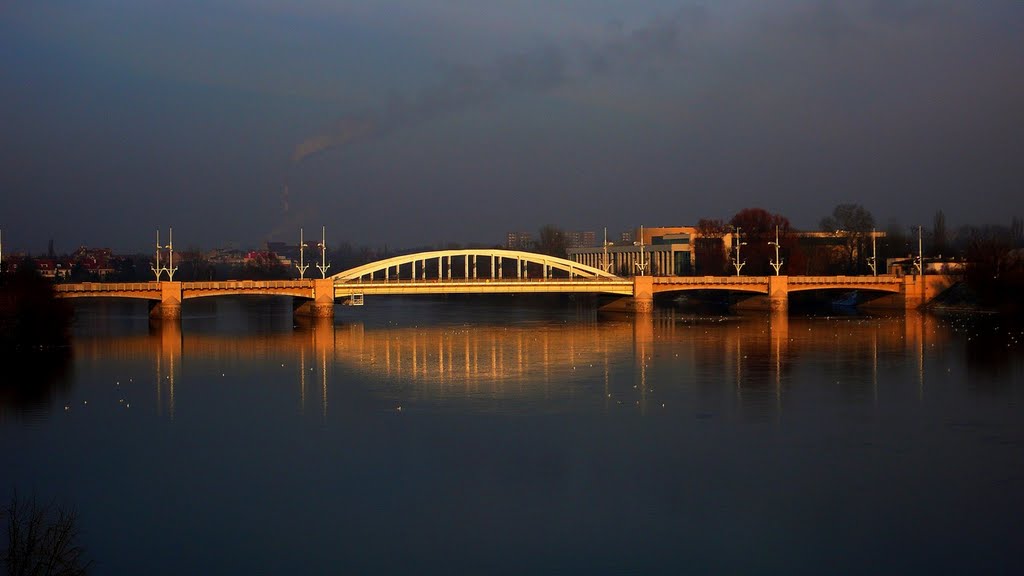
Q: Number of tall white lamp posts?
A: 10